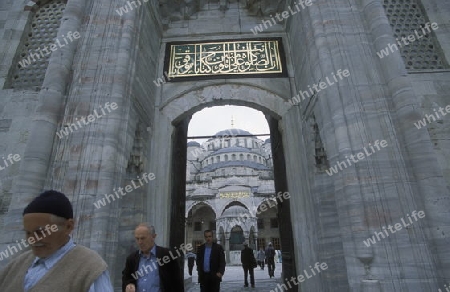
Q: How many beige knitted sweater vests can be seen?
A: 1